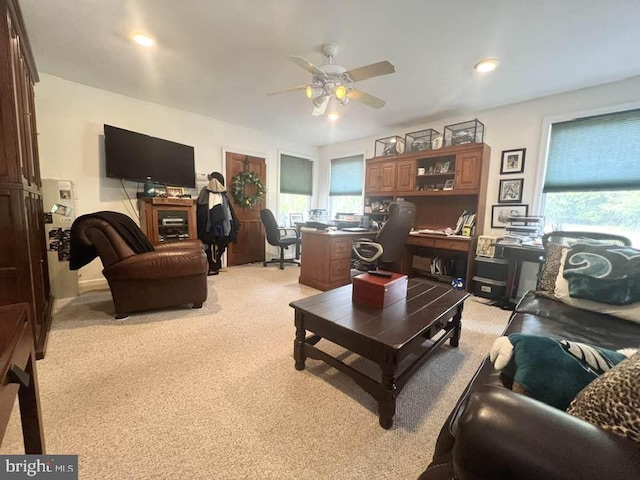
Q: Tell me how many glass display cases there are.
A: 3